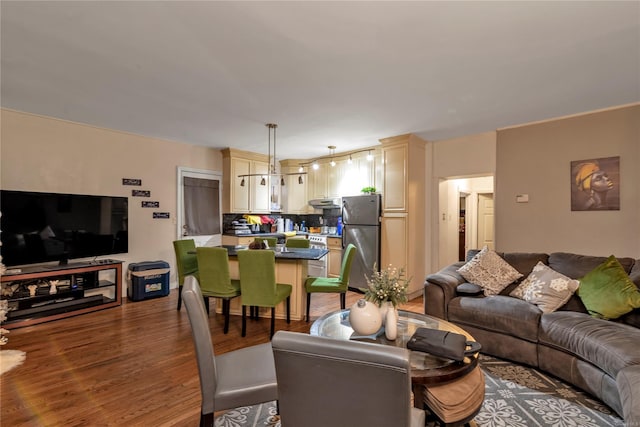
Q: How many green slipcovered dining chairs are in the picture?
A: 6